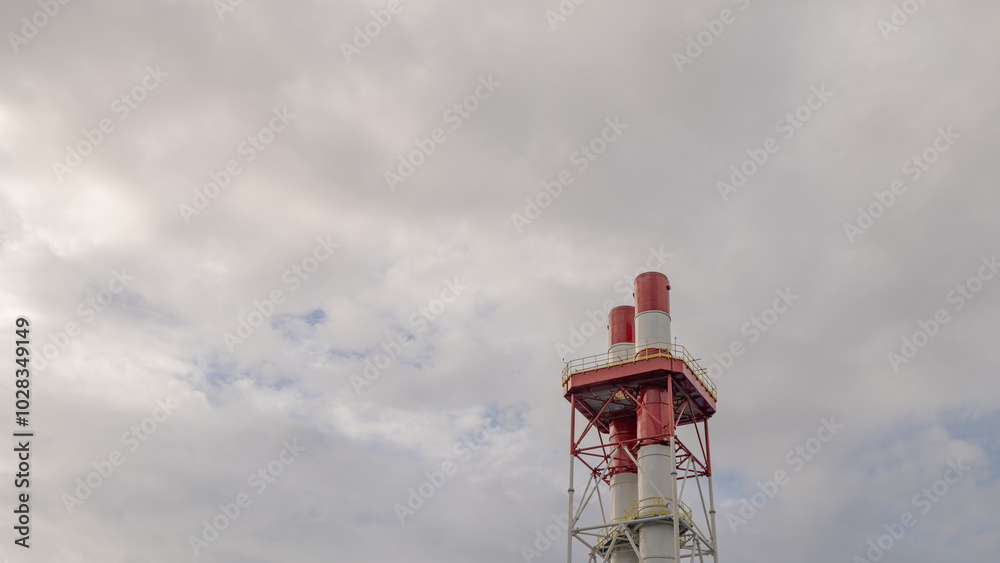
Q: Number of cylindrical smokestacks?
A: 2